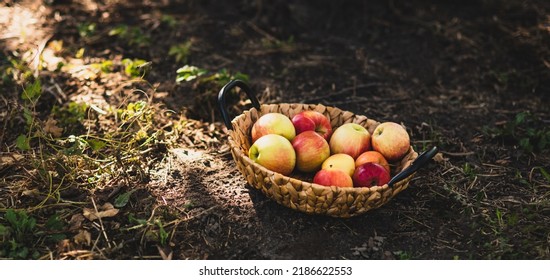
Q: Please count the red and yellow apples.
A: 10